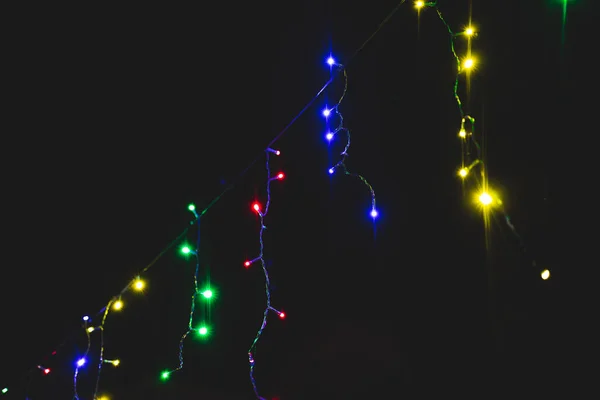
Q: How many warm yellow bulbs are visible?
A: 12